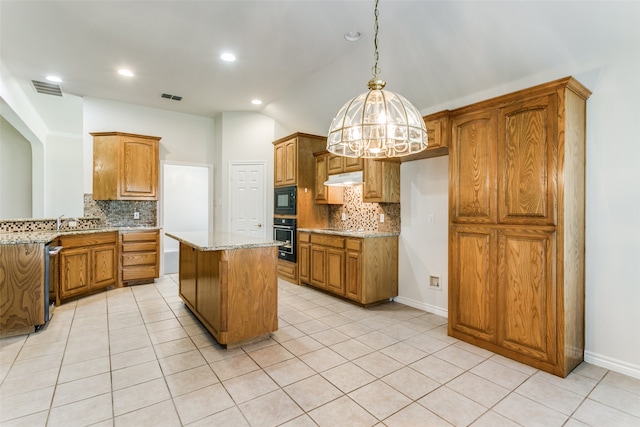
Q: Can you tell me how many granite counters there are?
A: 3